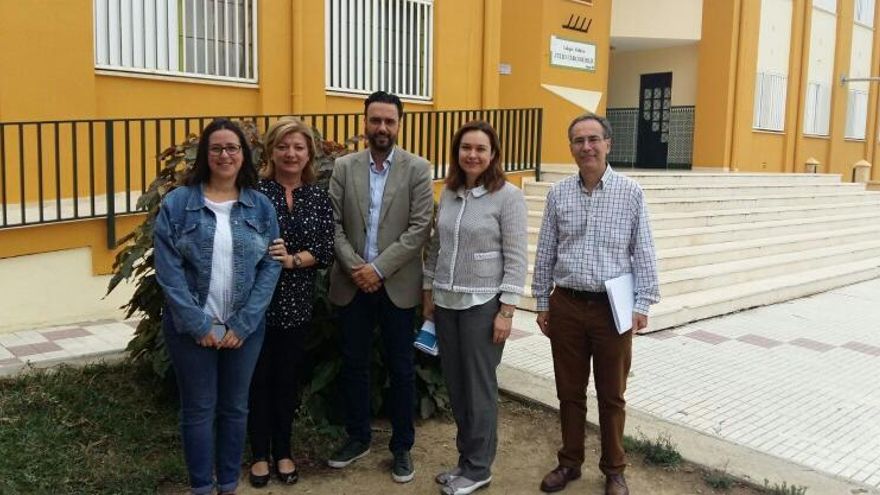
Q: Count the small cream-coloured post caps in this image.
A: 2